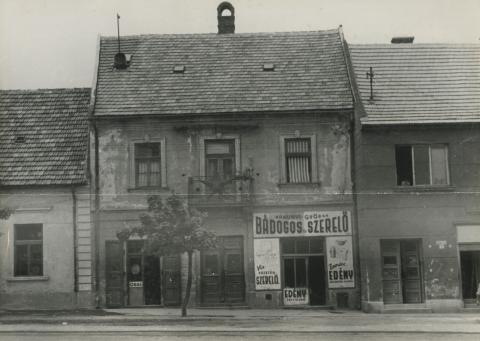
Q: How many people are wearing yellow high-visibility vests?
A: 0